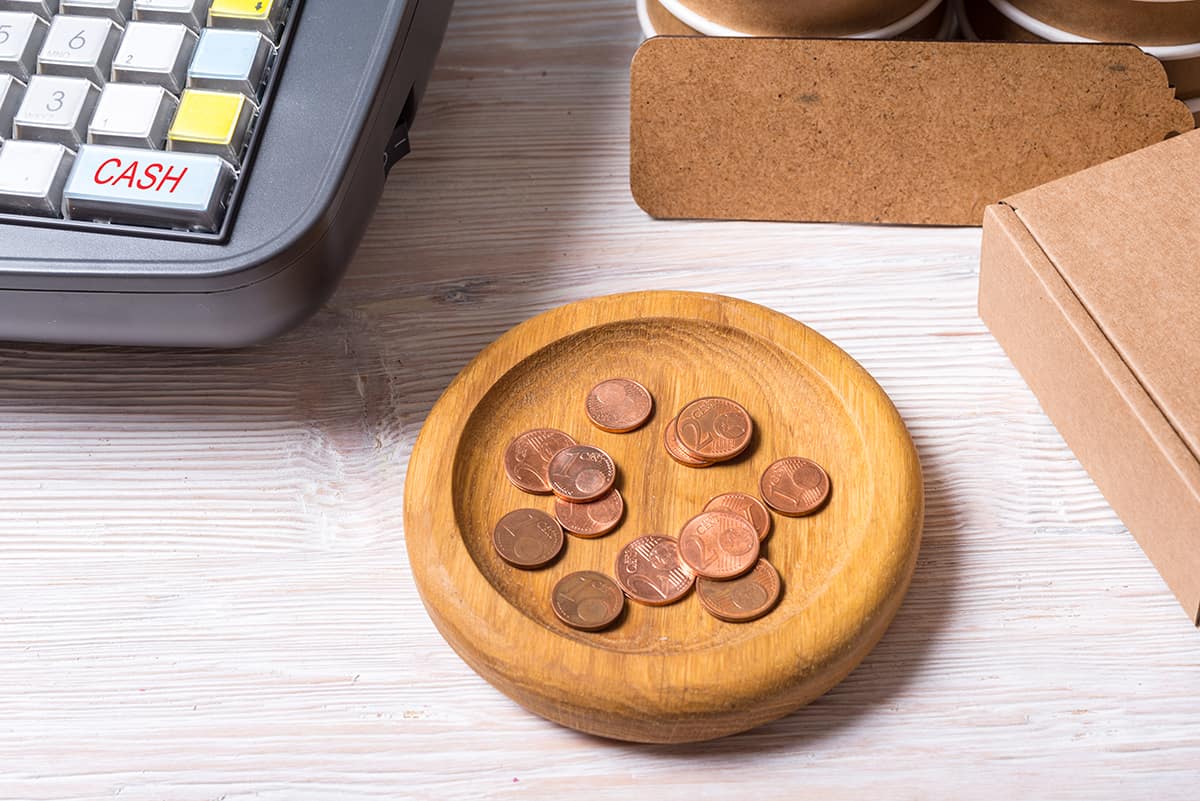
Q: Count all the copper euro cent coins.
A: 13